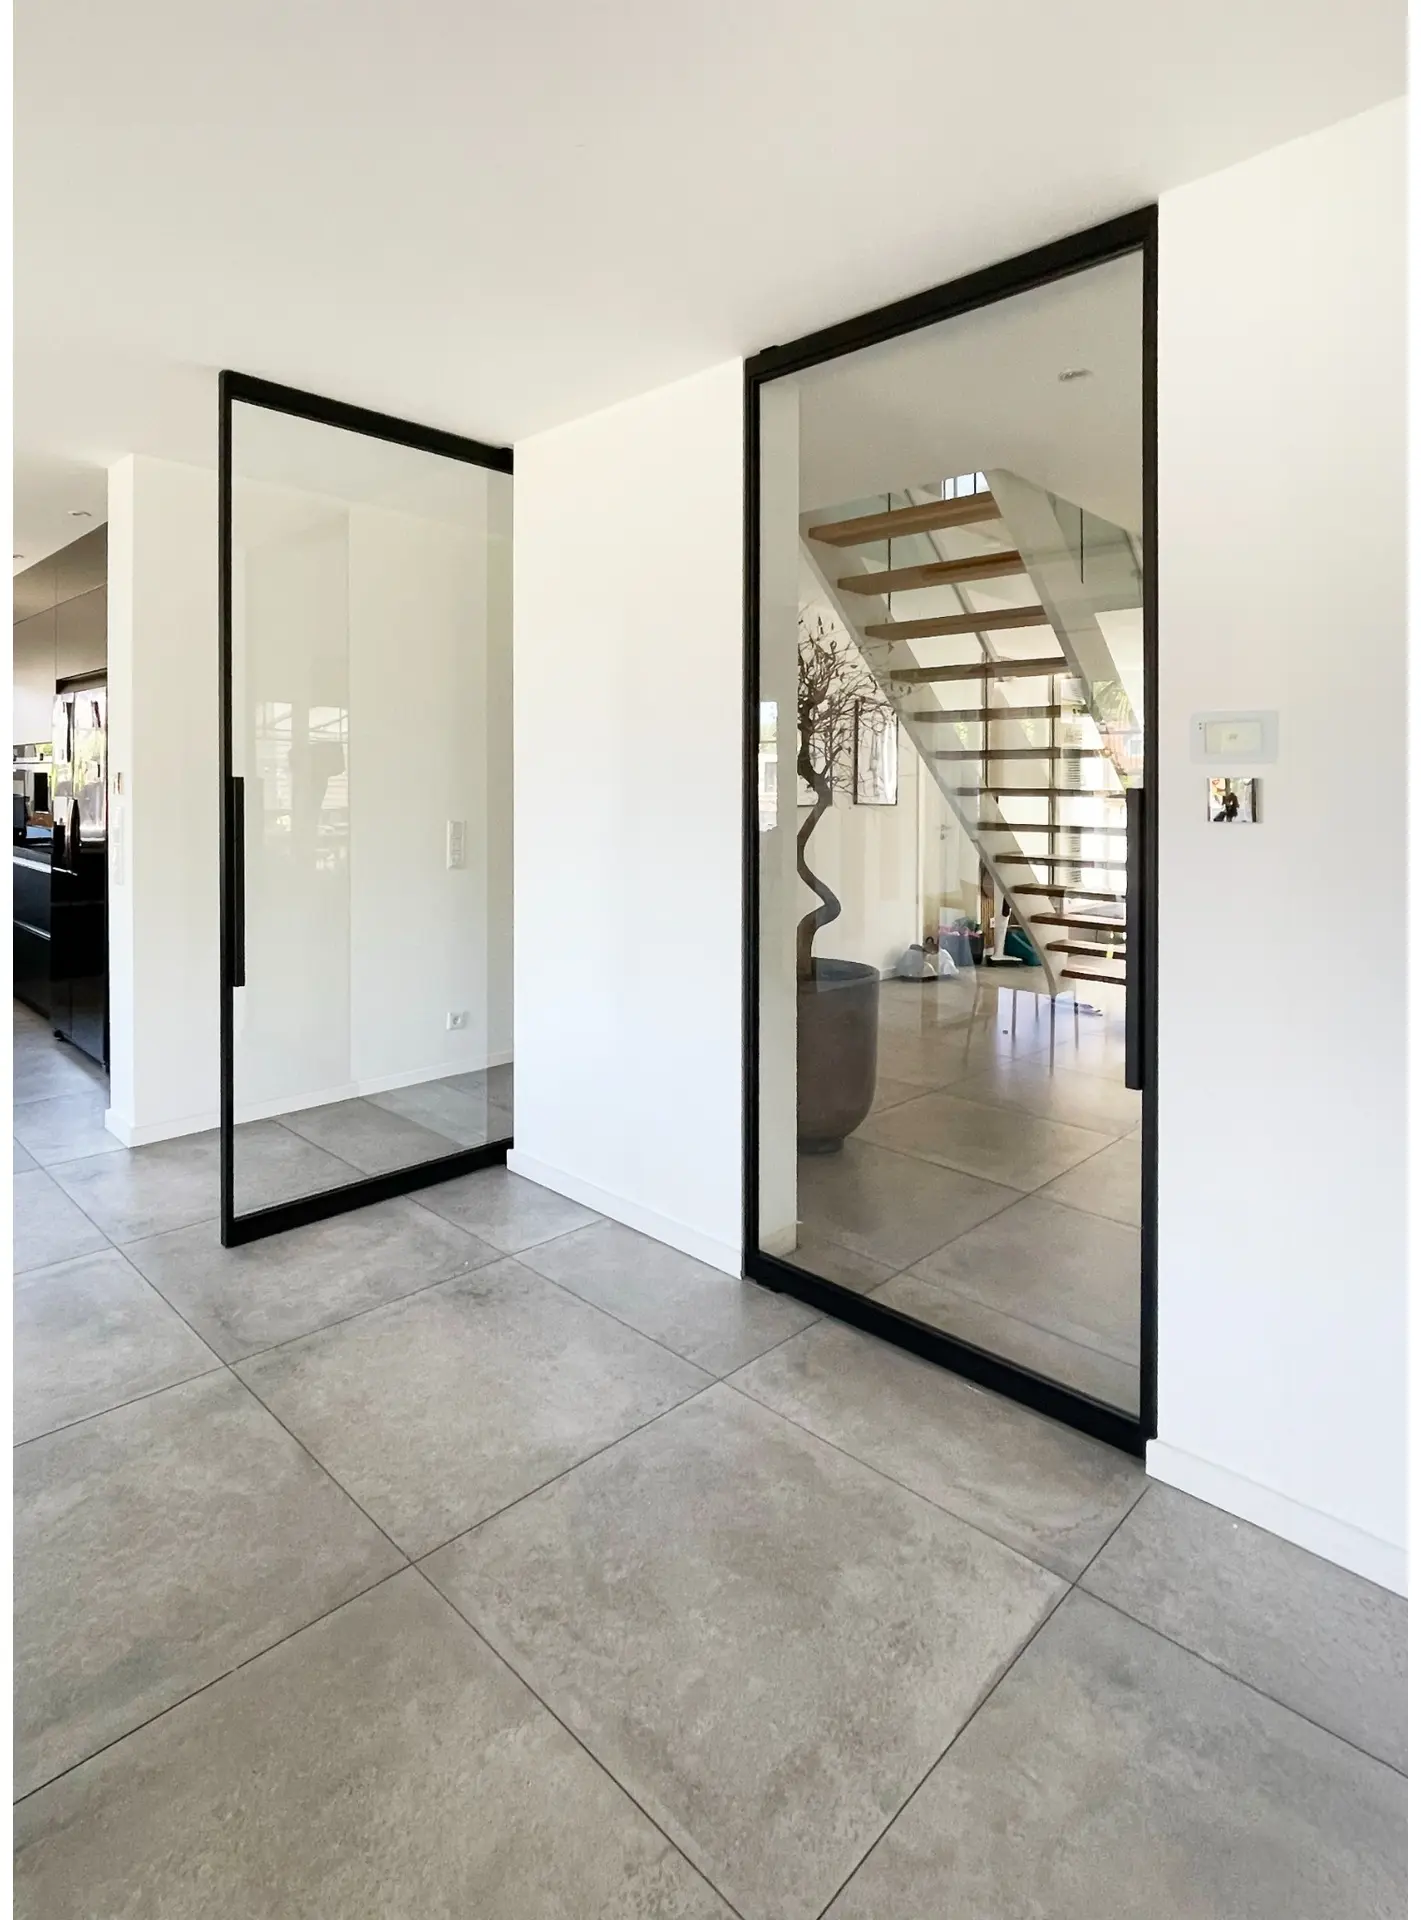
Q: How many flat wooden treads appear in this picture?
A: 13